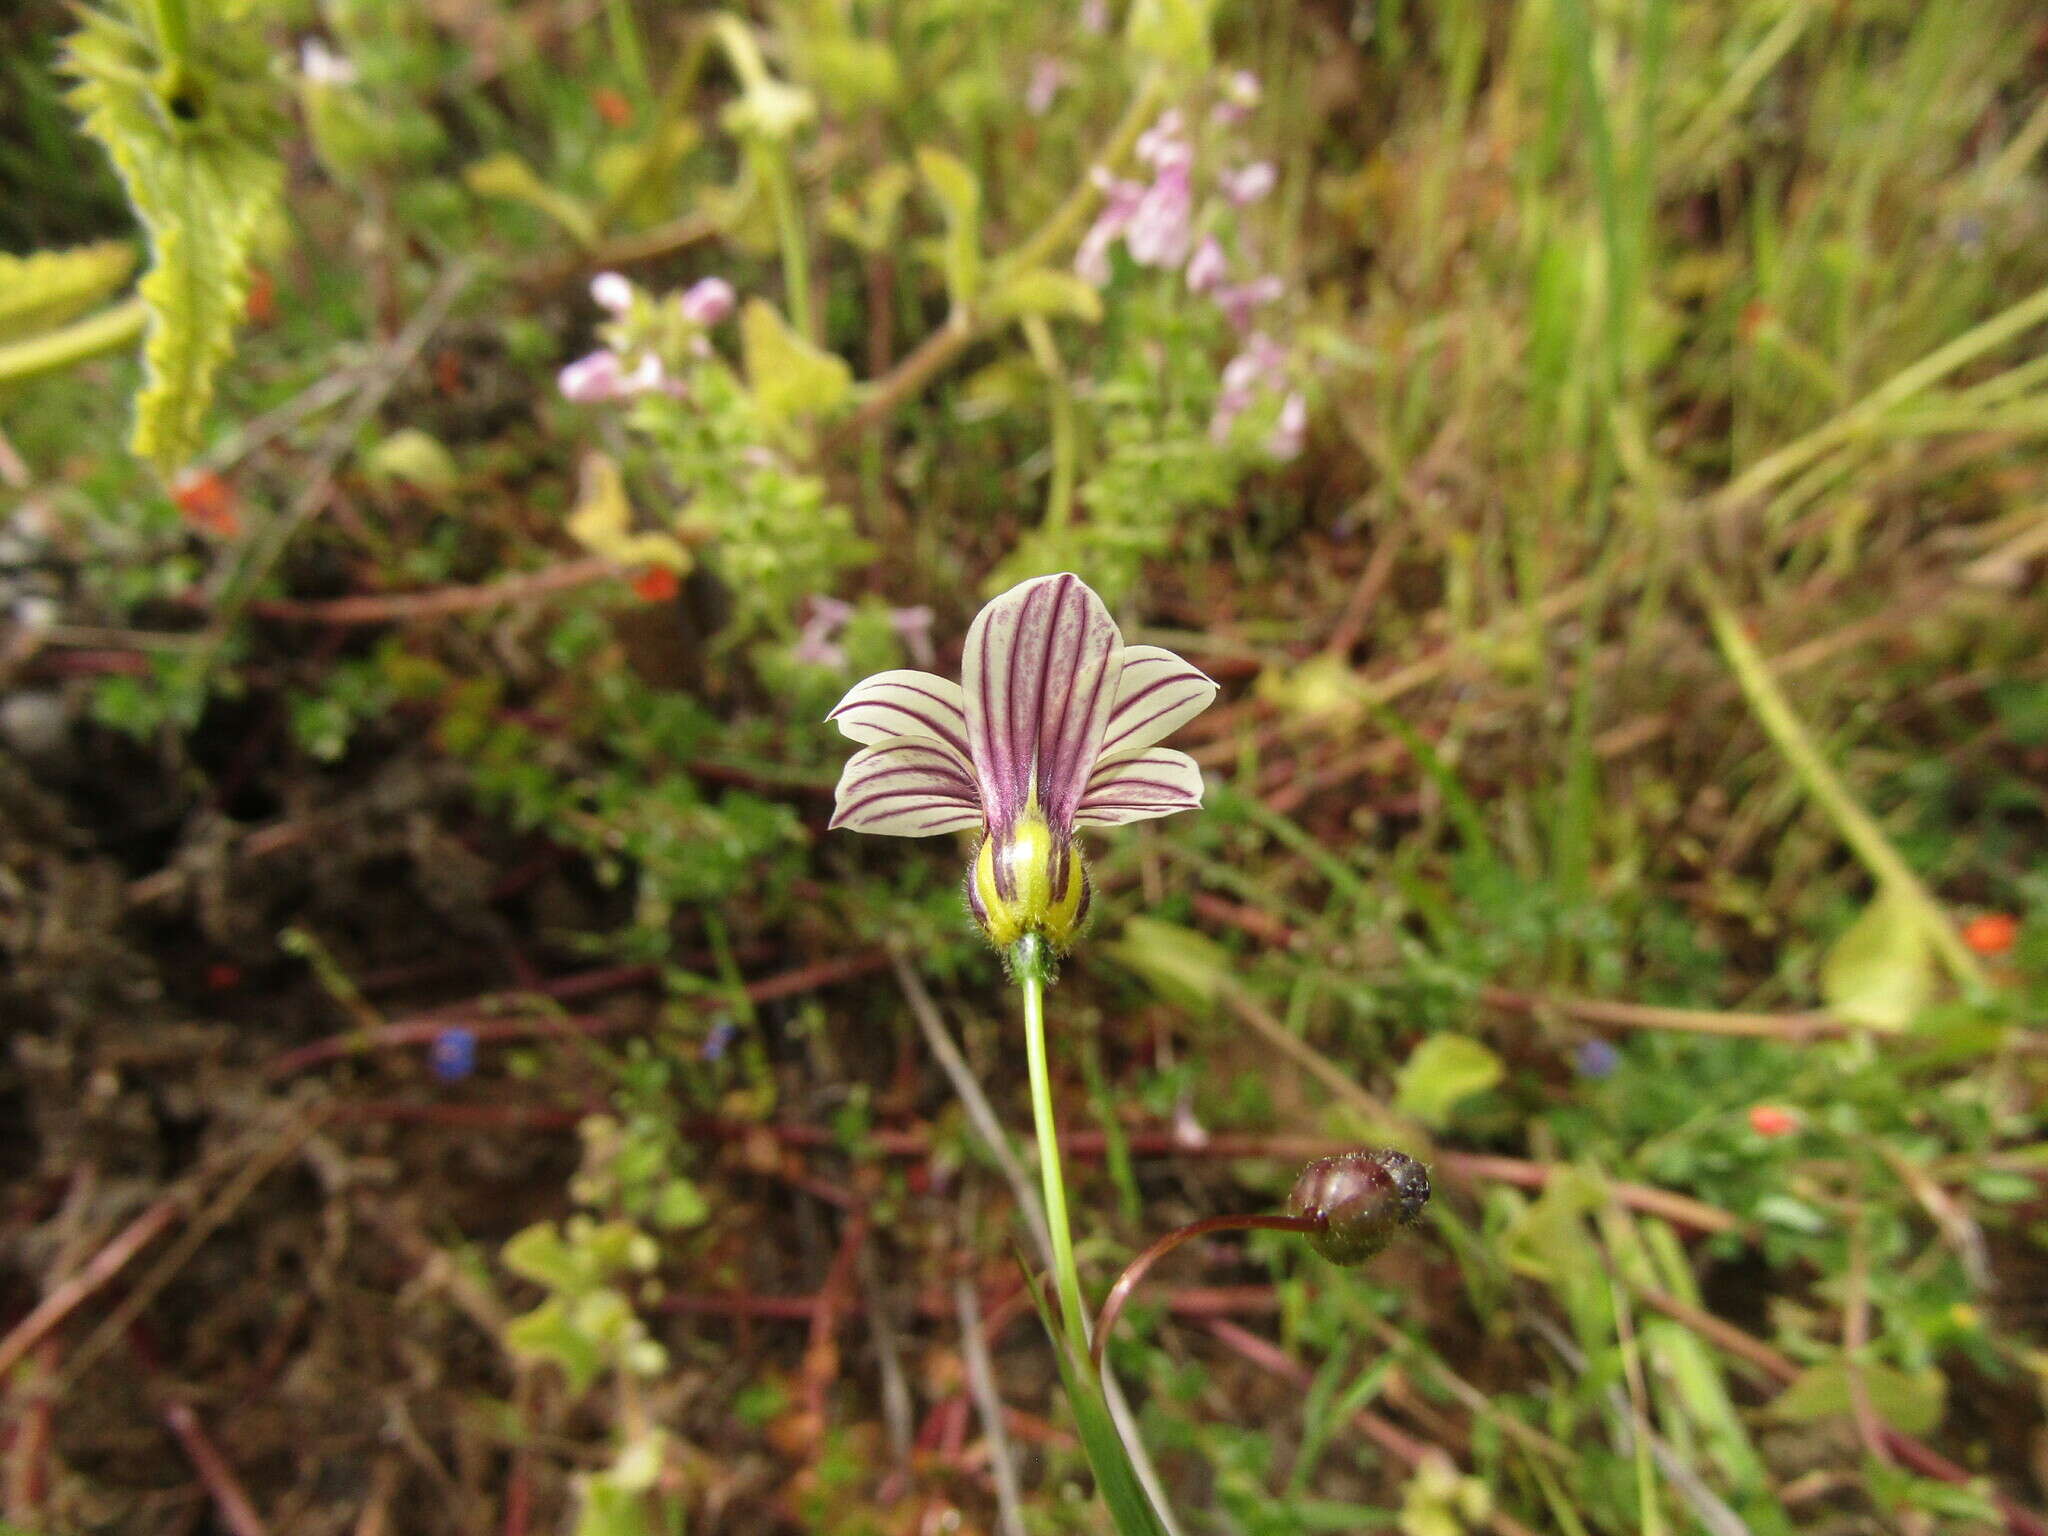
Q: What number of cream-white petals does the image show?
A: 5